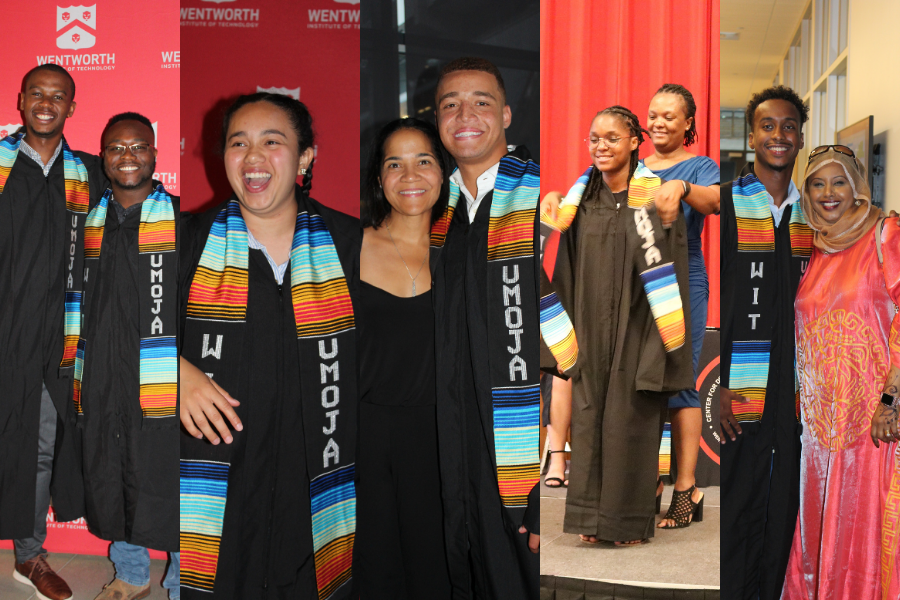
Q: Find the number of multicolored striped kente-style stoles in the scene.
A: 6